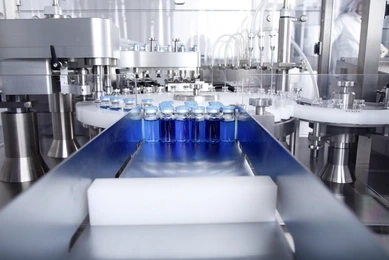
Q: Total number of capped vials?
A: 13